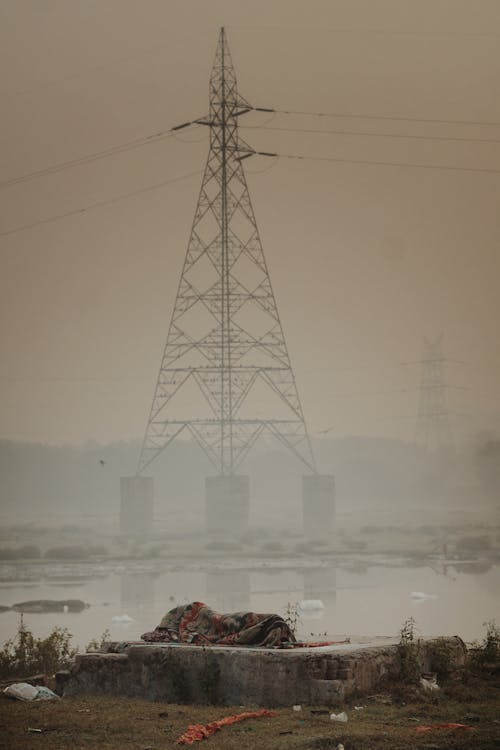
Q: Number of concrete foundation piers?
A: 3